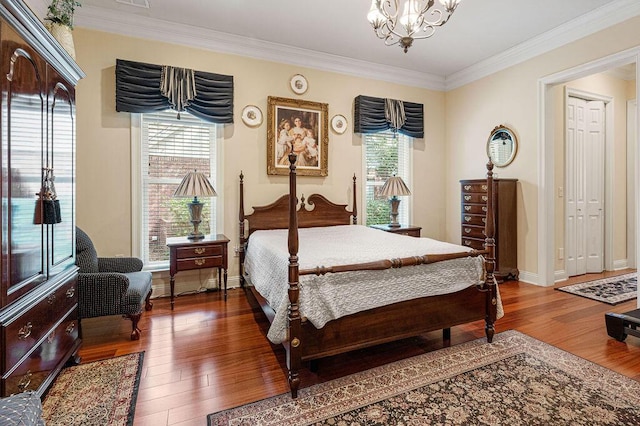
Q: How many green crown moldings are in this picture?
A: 0